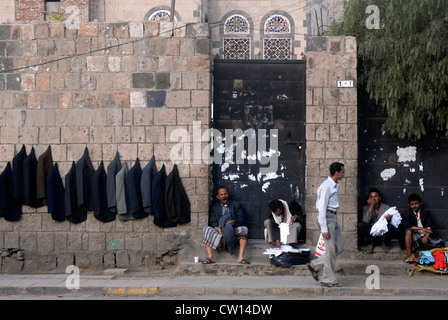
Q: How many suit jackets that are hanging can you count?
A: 14